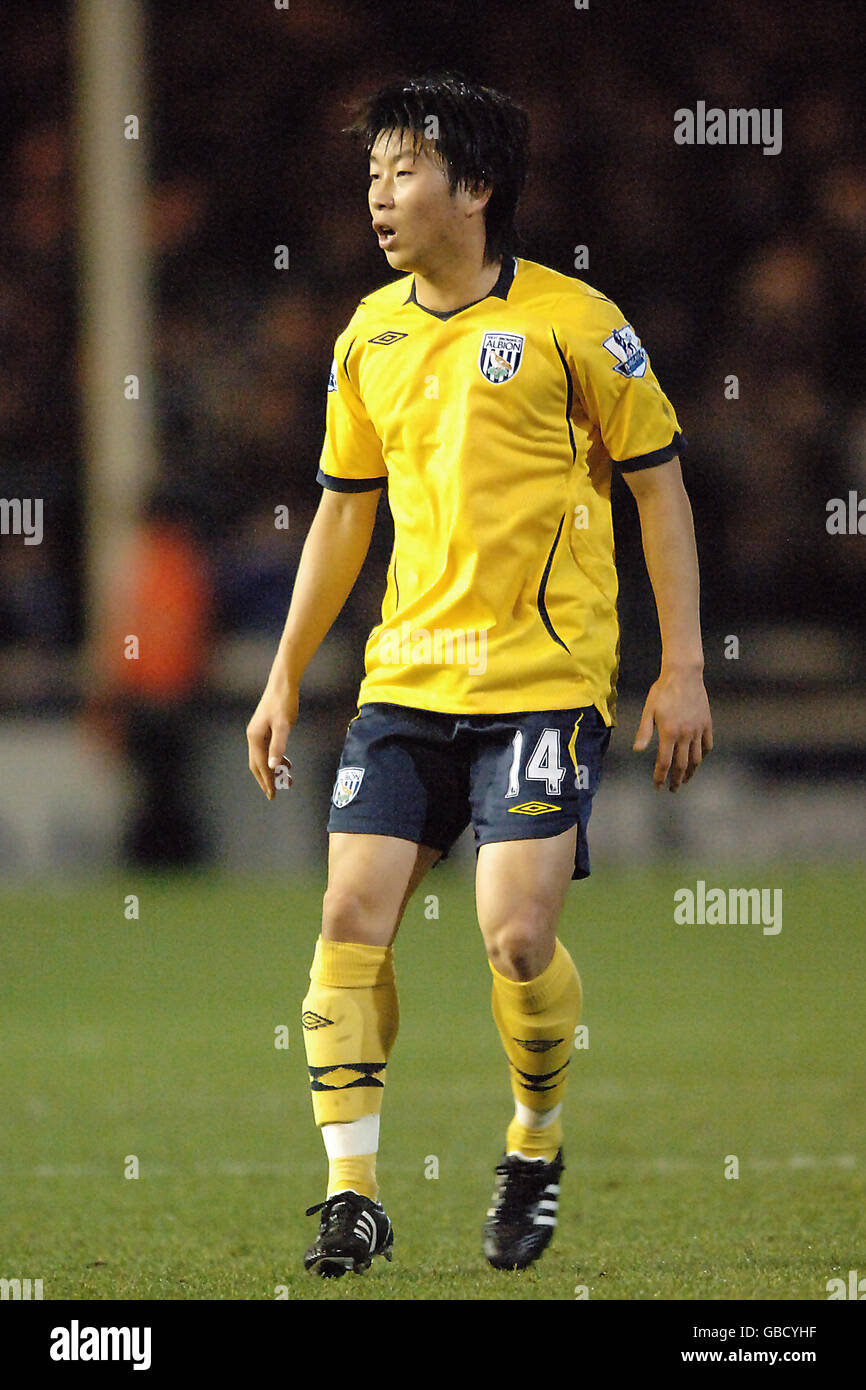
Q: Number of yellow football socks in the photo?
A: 2